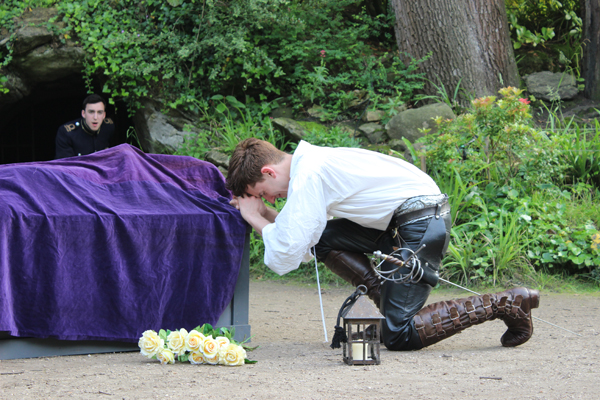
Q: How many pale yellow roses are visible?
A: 9